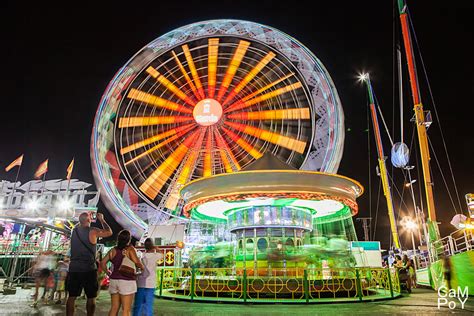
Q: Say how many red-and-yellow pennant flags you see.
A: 3